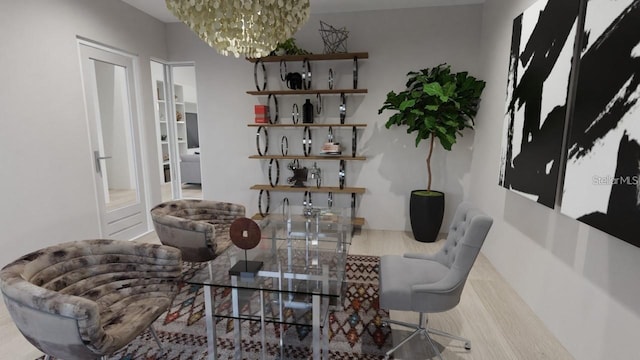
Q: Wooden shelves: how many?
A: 6